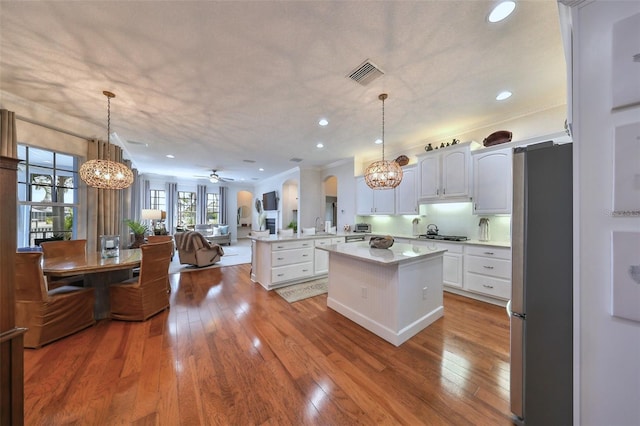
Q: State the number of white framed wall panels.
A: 3